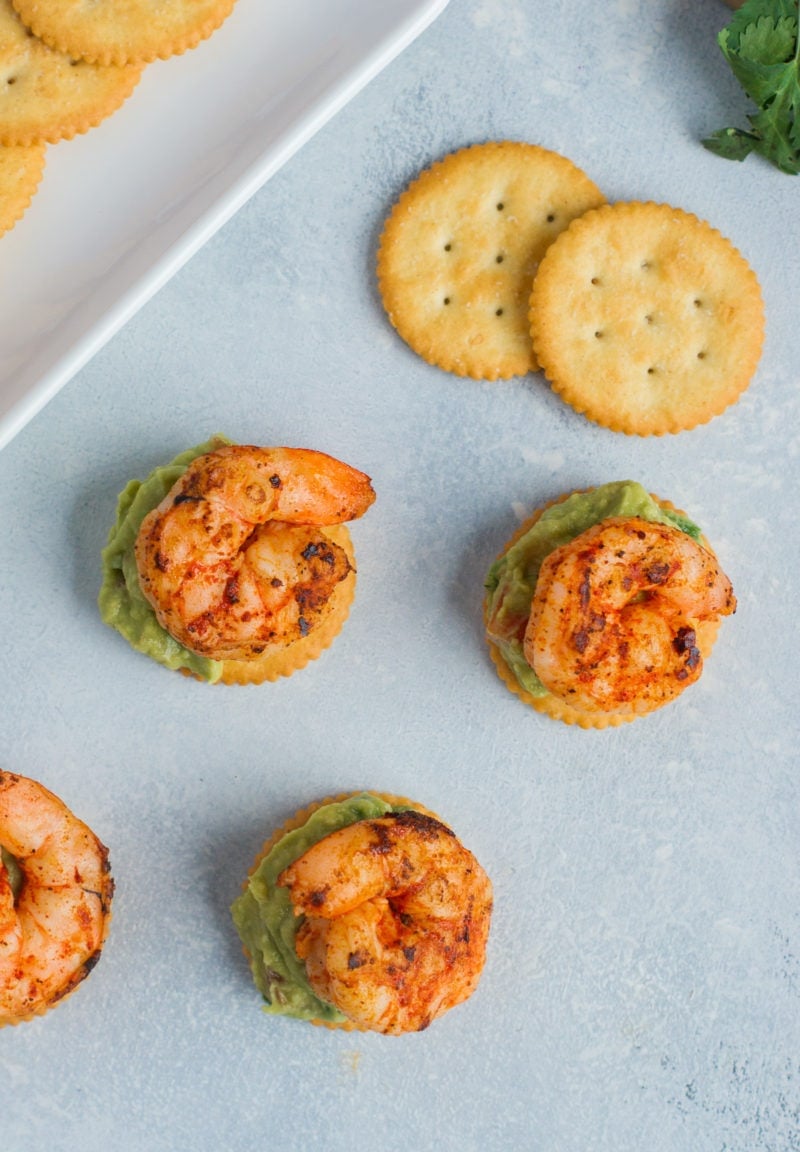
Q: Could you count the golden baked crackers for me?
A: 9